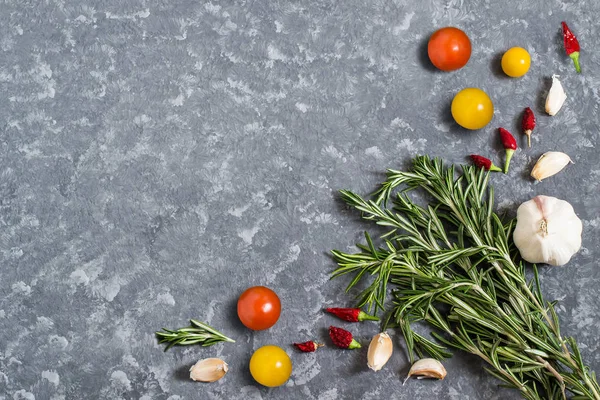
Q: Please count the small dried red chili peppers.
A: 7